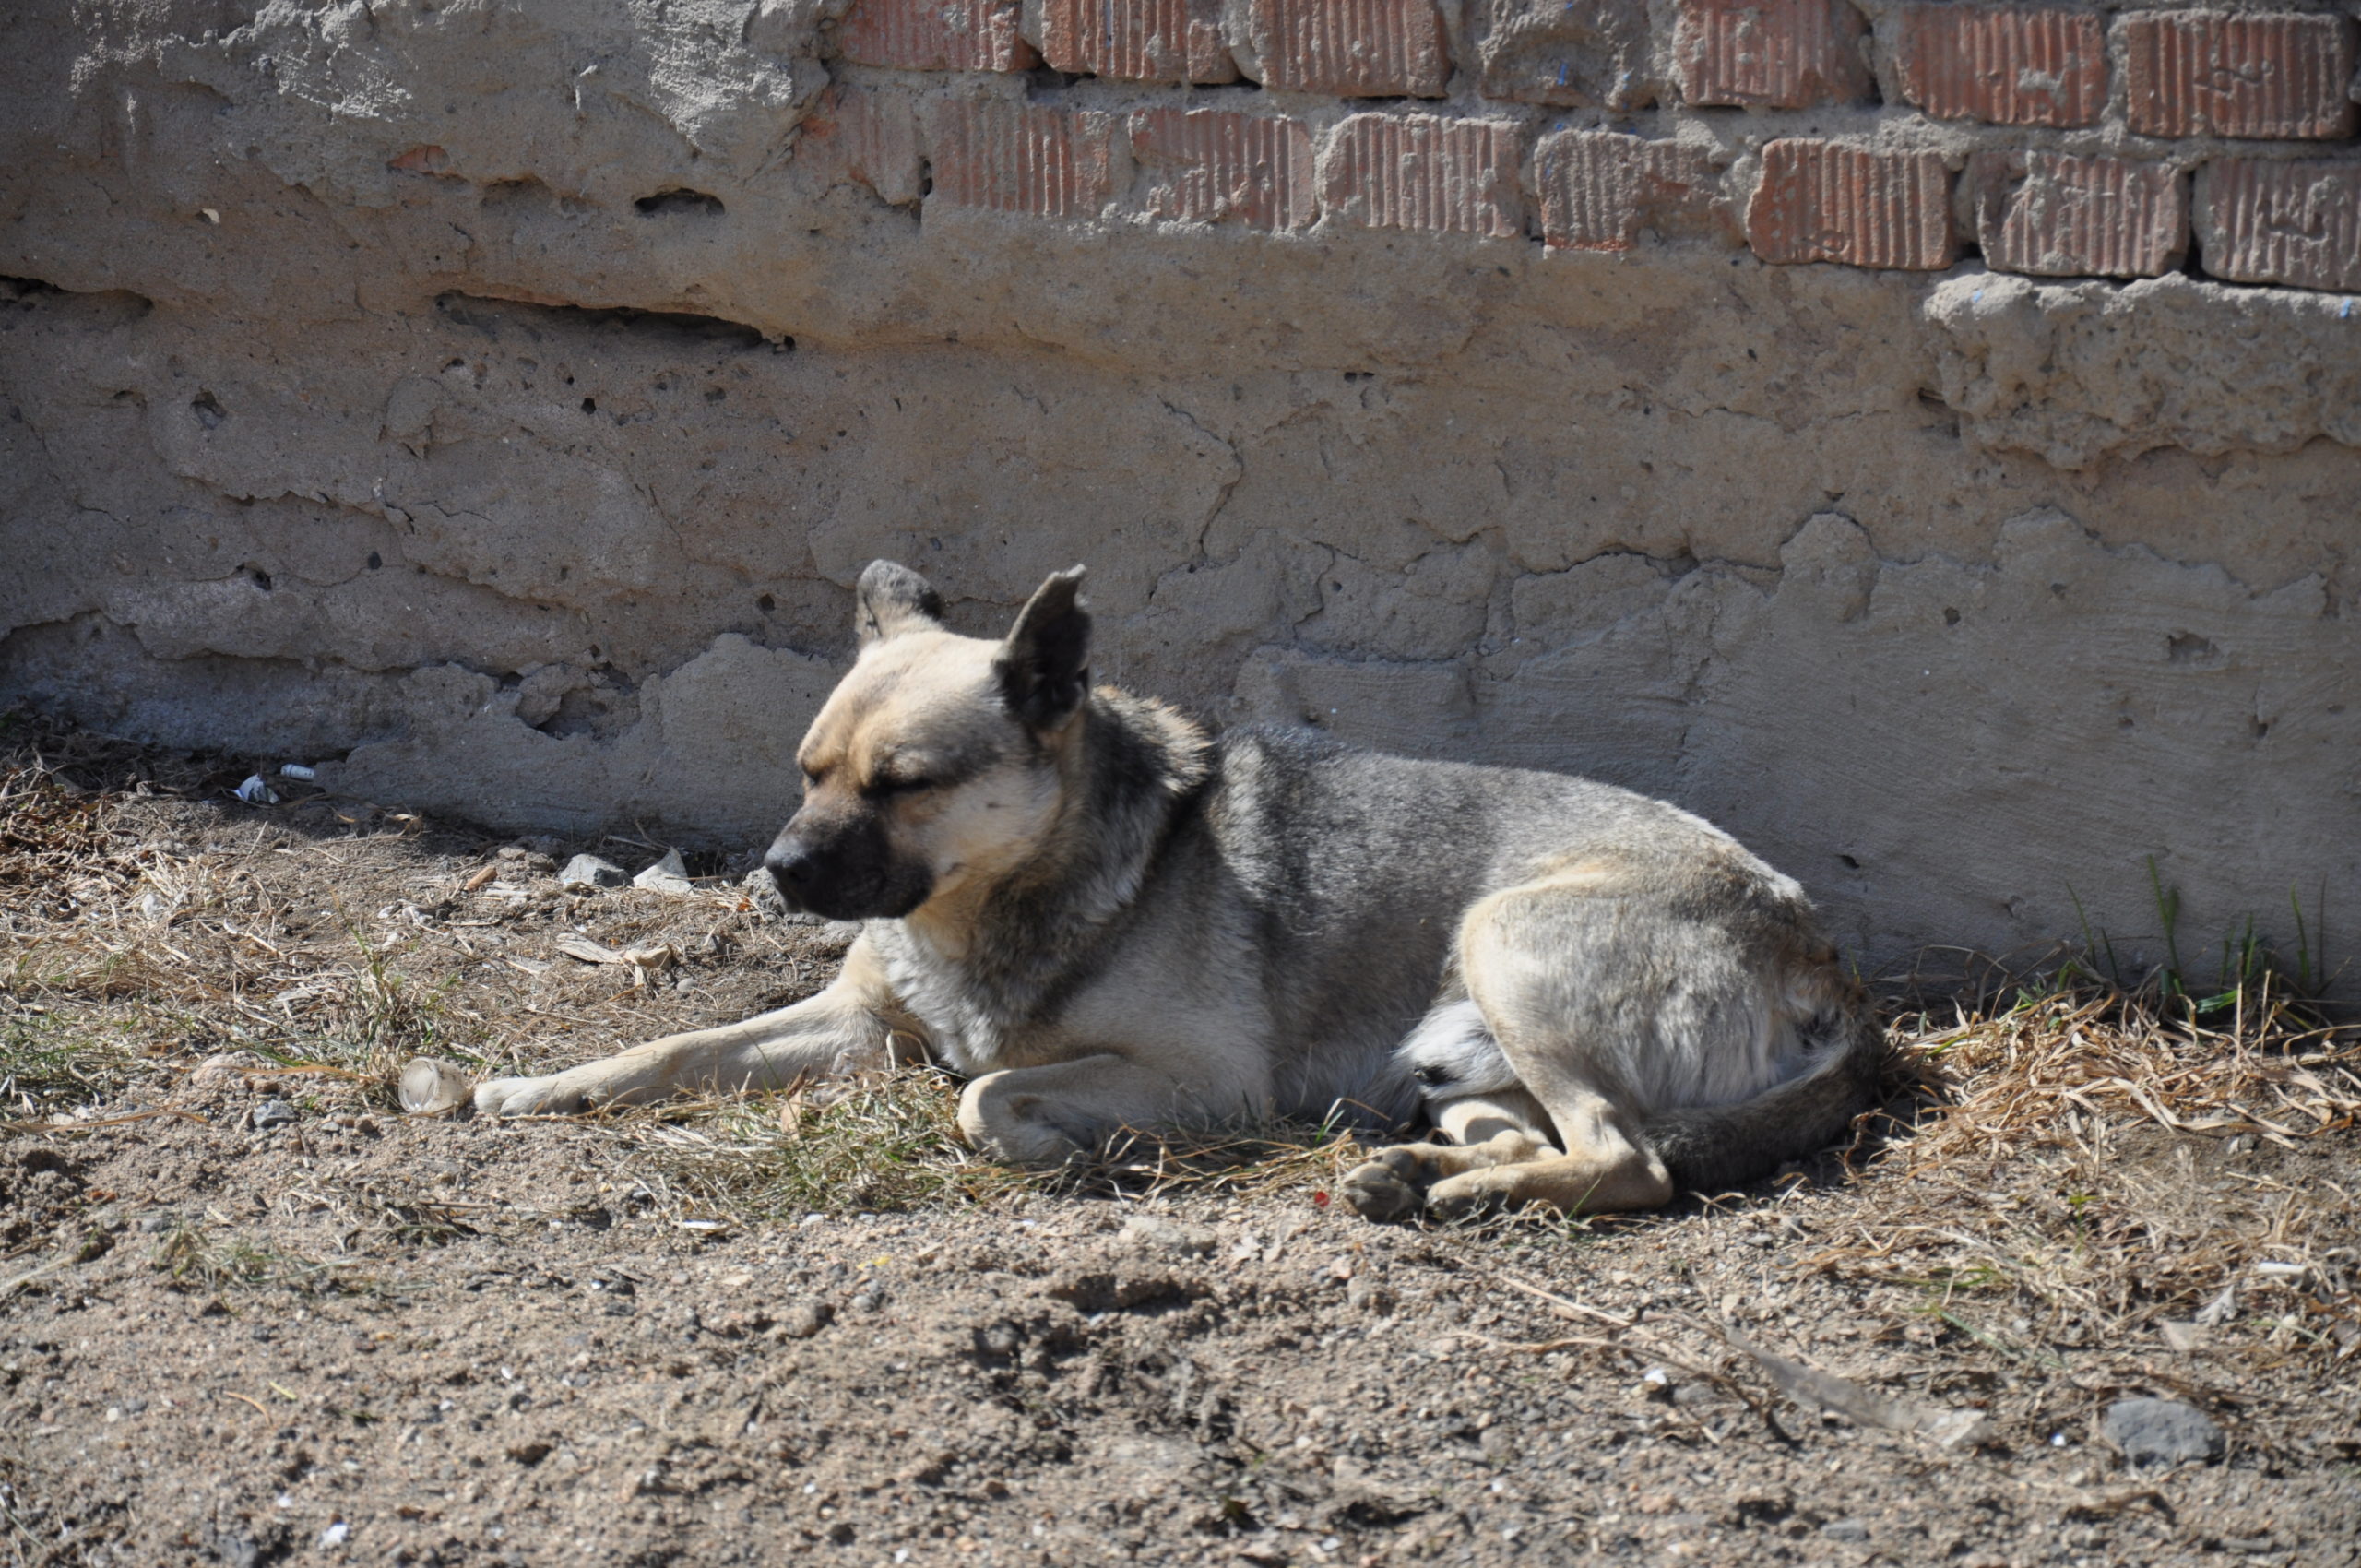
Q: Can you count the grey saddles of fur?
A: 1